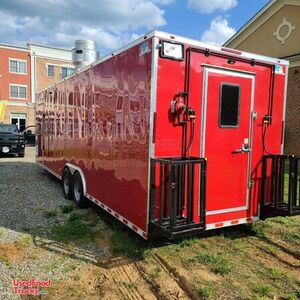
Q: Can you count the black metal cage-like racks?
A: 2